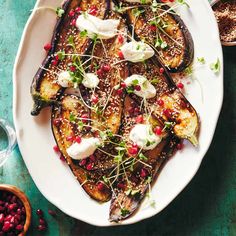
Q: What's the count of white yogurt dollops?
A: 7